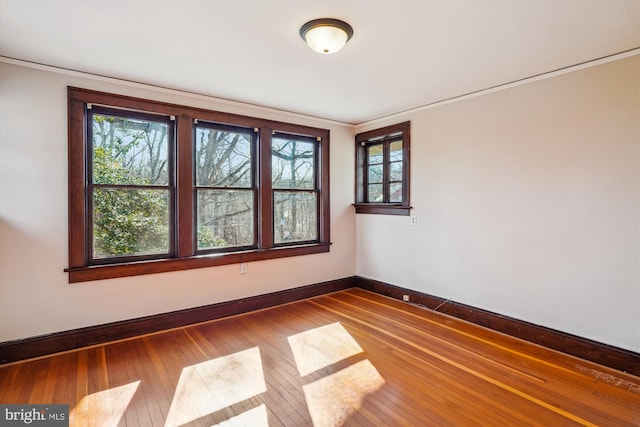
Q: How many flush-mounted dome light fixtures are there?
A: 1